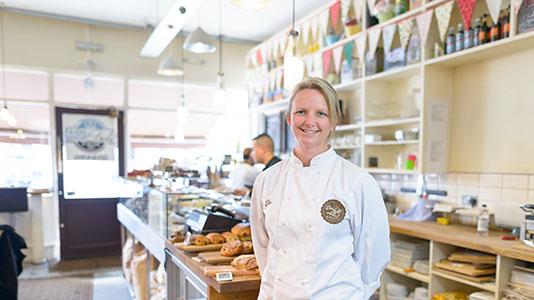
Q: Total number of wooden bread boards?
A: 3